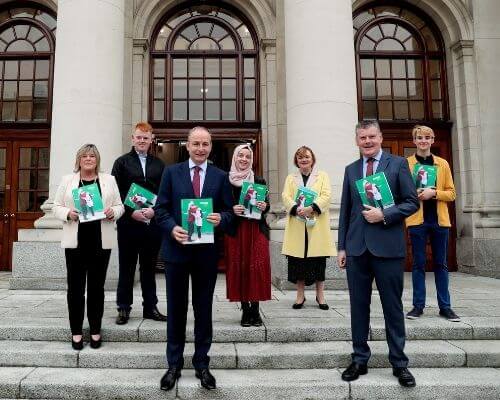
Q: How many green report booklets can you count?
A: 7